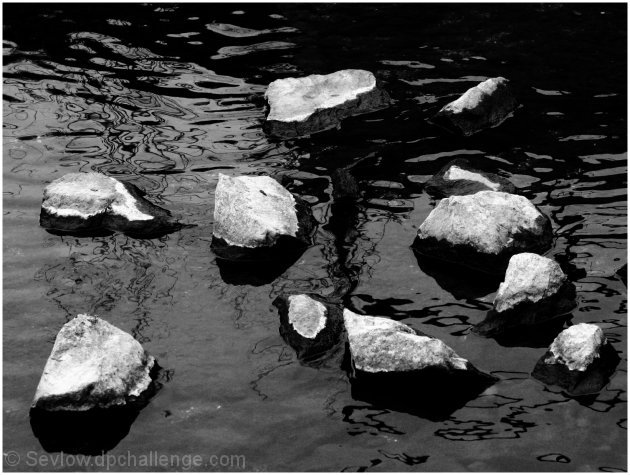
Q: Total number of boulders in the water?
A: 11